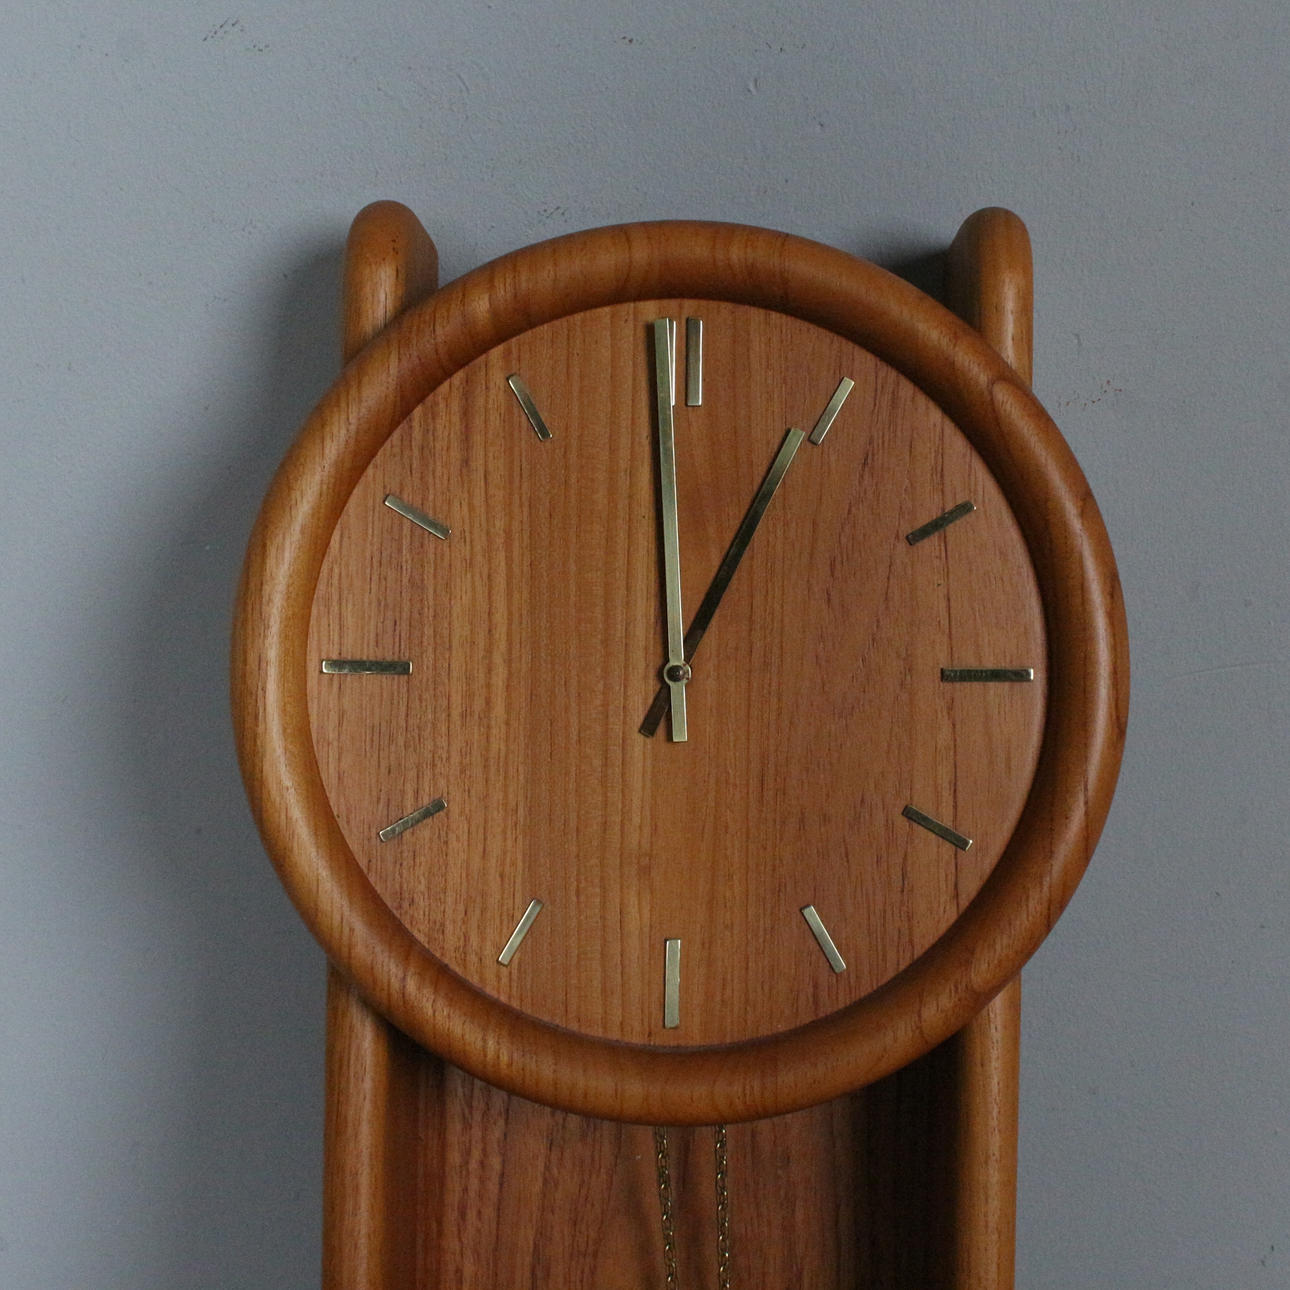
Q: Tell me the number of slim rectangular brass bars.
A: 13